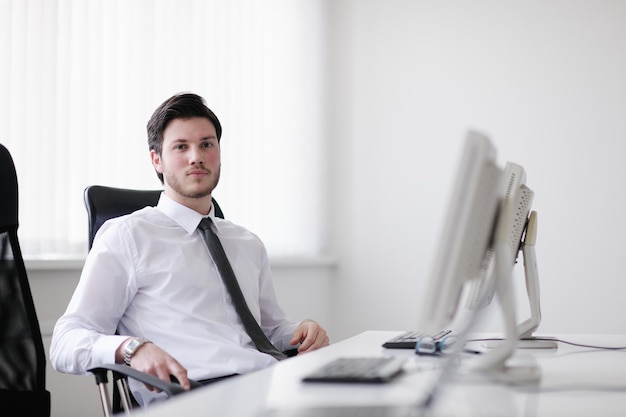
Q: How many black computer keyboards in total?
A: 2